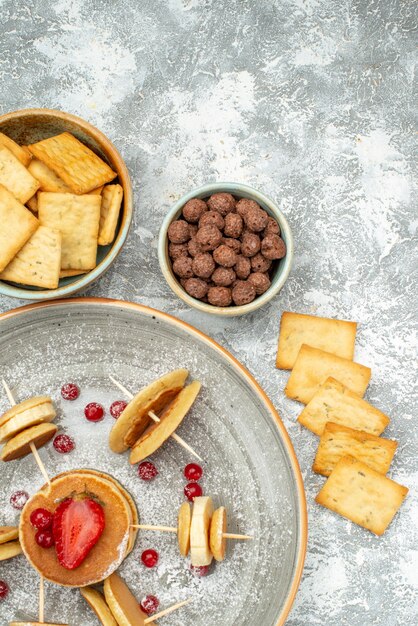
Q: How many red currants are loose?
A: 12